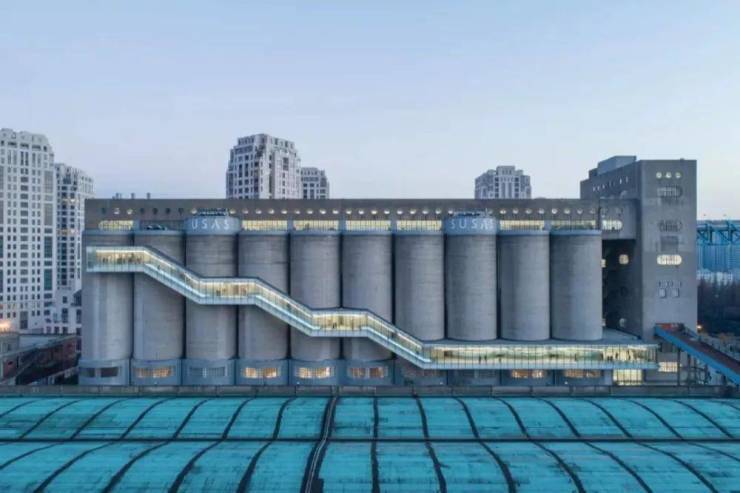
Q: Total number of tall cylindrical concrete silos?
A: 10